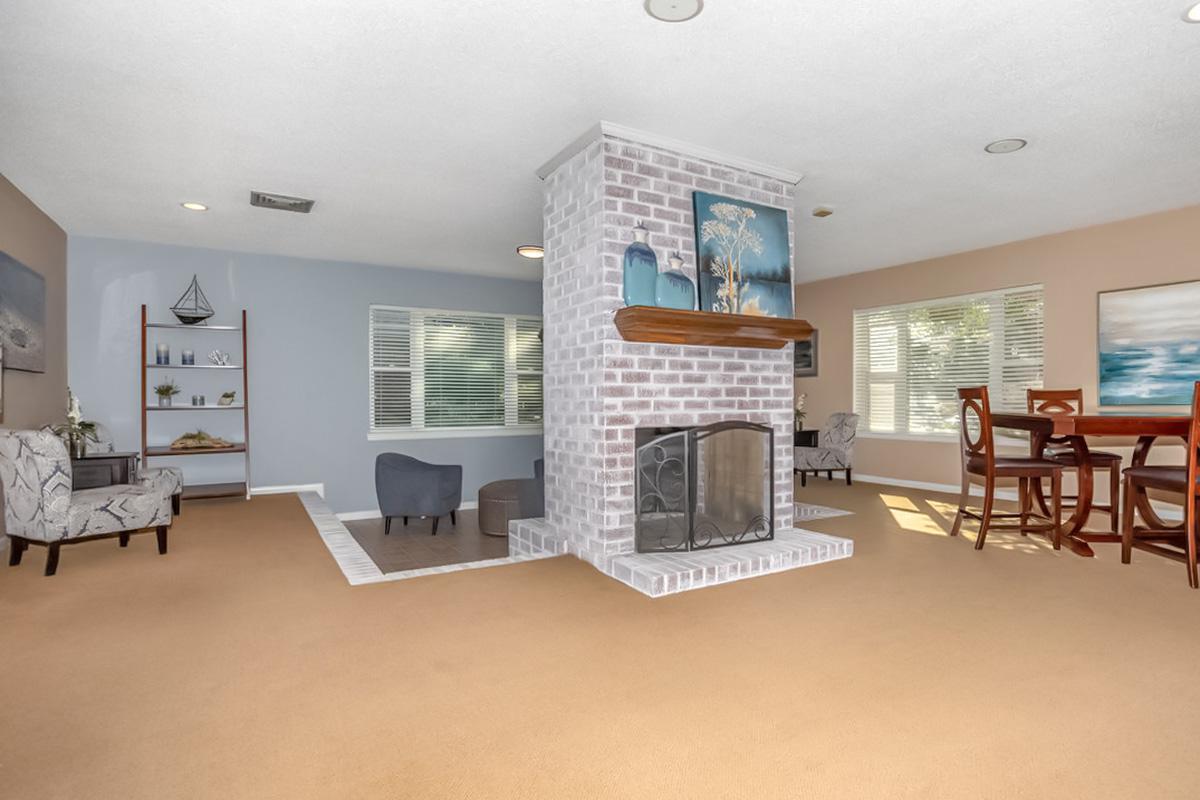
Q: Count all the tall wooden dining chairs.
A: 3